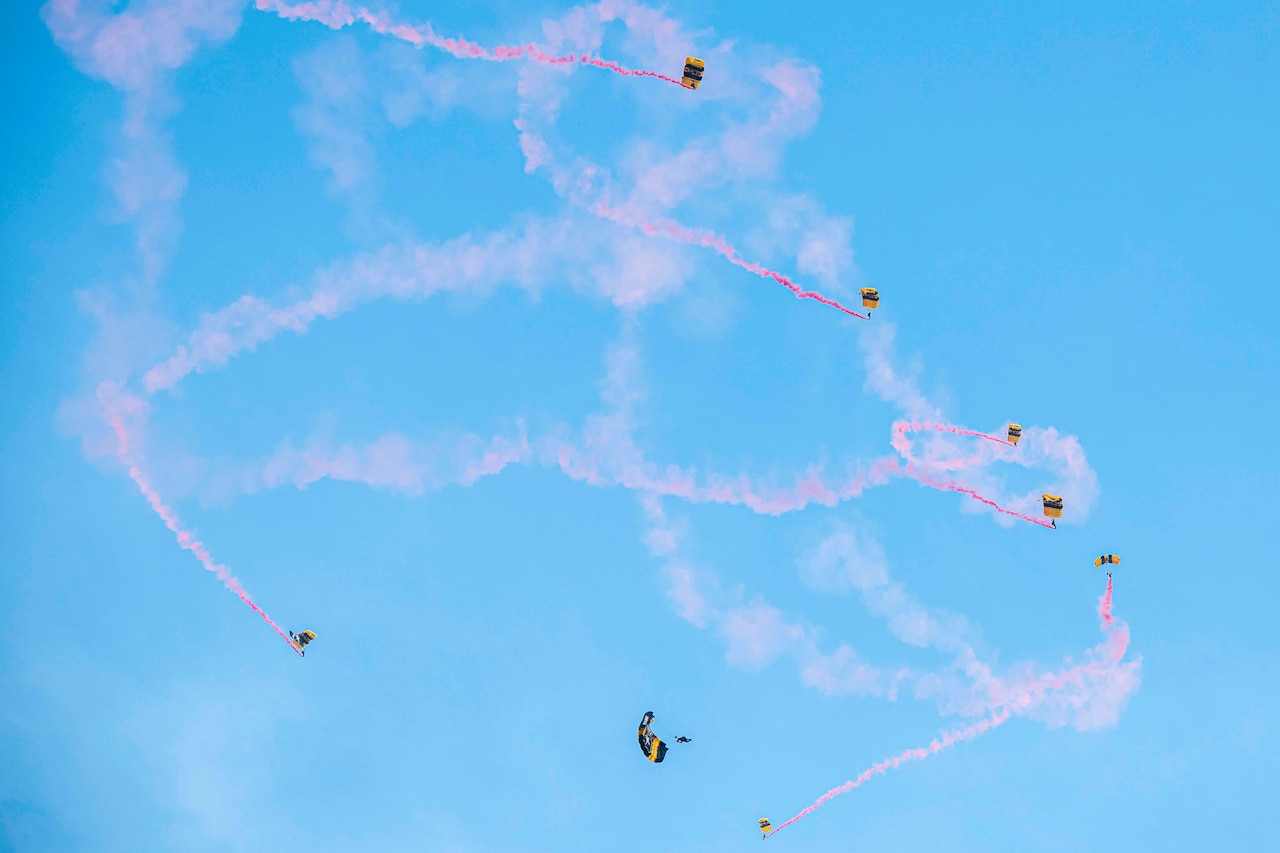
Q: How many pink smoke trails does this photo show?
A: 7